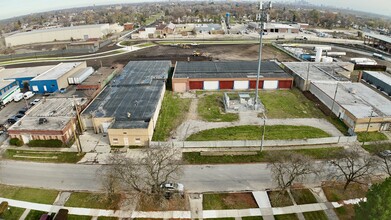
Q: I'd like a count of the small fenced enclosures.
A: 1